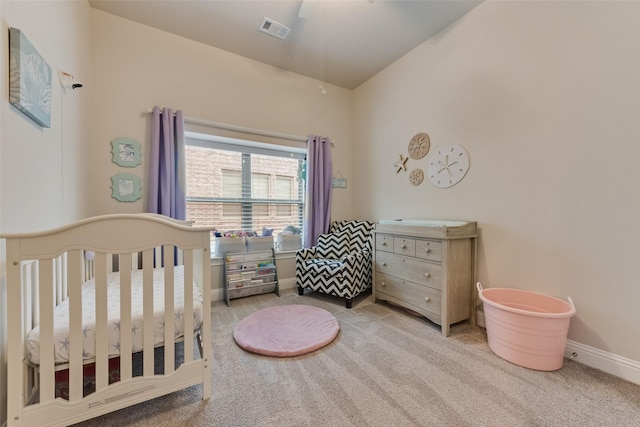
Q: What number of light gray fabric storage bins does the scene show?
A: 3